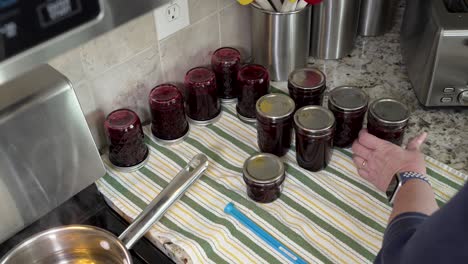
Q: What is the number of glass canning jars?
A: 11